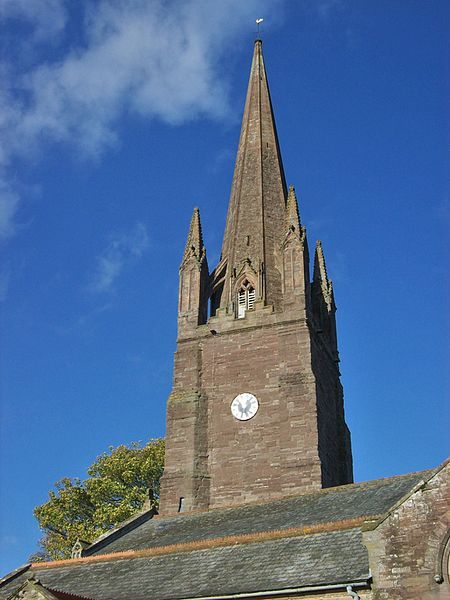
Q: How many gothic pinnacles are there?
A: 3